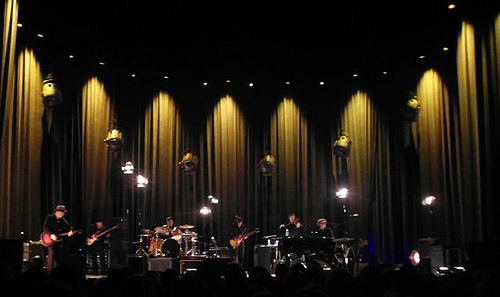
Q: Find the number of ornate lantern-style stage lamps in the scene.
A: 6